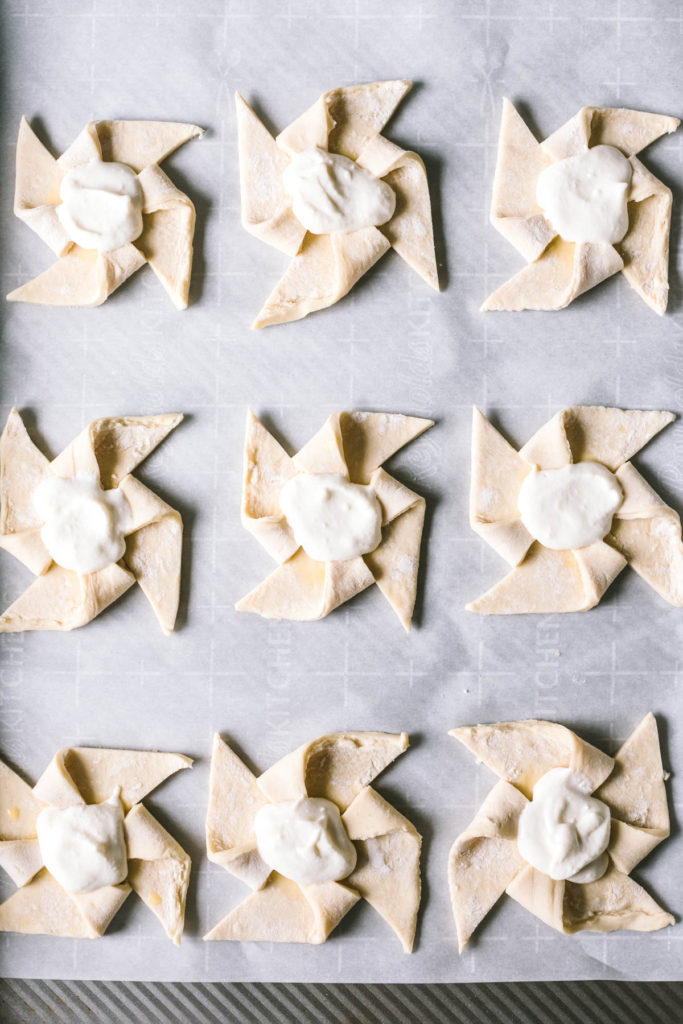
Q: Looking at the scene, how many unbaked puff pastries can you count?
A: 9